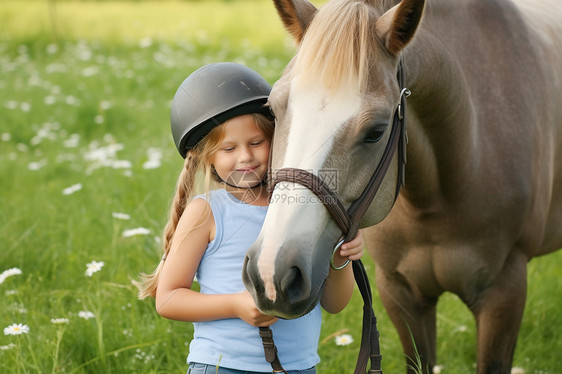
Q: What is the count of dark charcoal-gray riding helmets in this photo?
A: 1